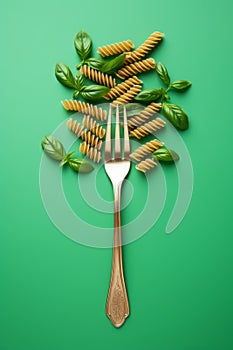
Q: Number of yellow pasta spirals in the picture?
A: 14